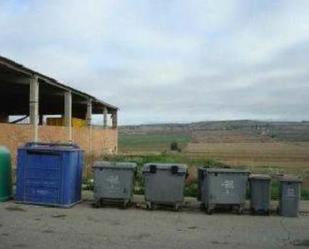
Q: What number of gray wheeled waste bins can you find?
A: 5